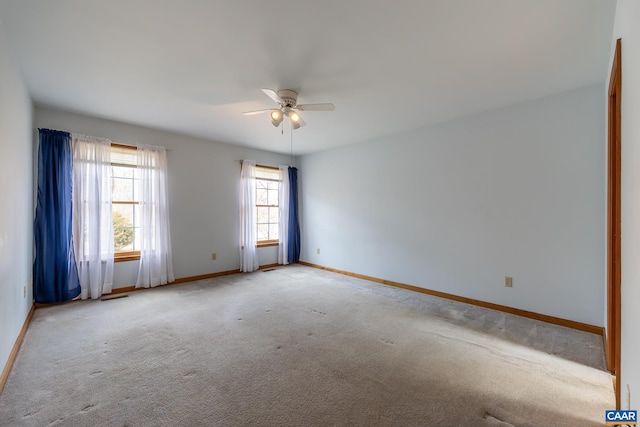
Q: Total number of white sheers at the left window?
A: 2